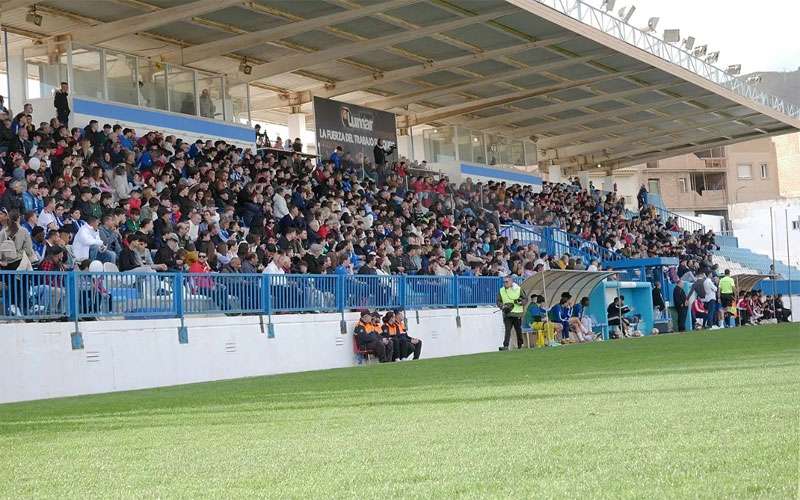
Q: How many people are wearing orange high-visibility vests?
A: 4